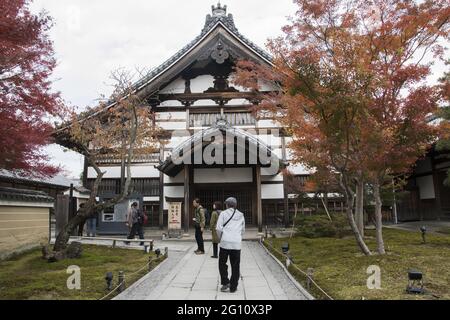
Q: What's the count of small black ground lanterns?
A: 5